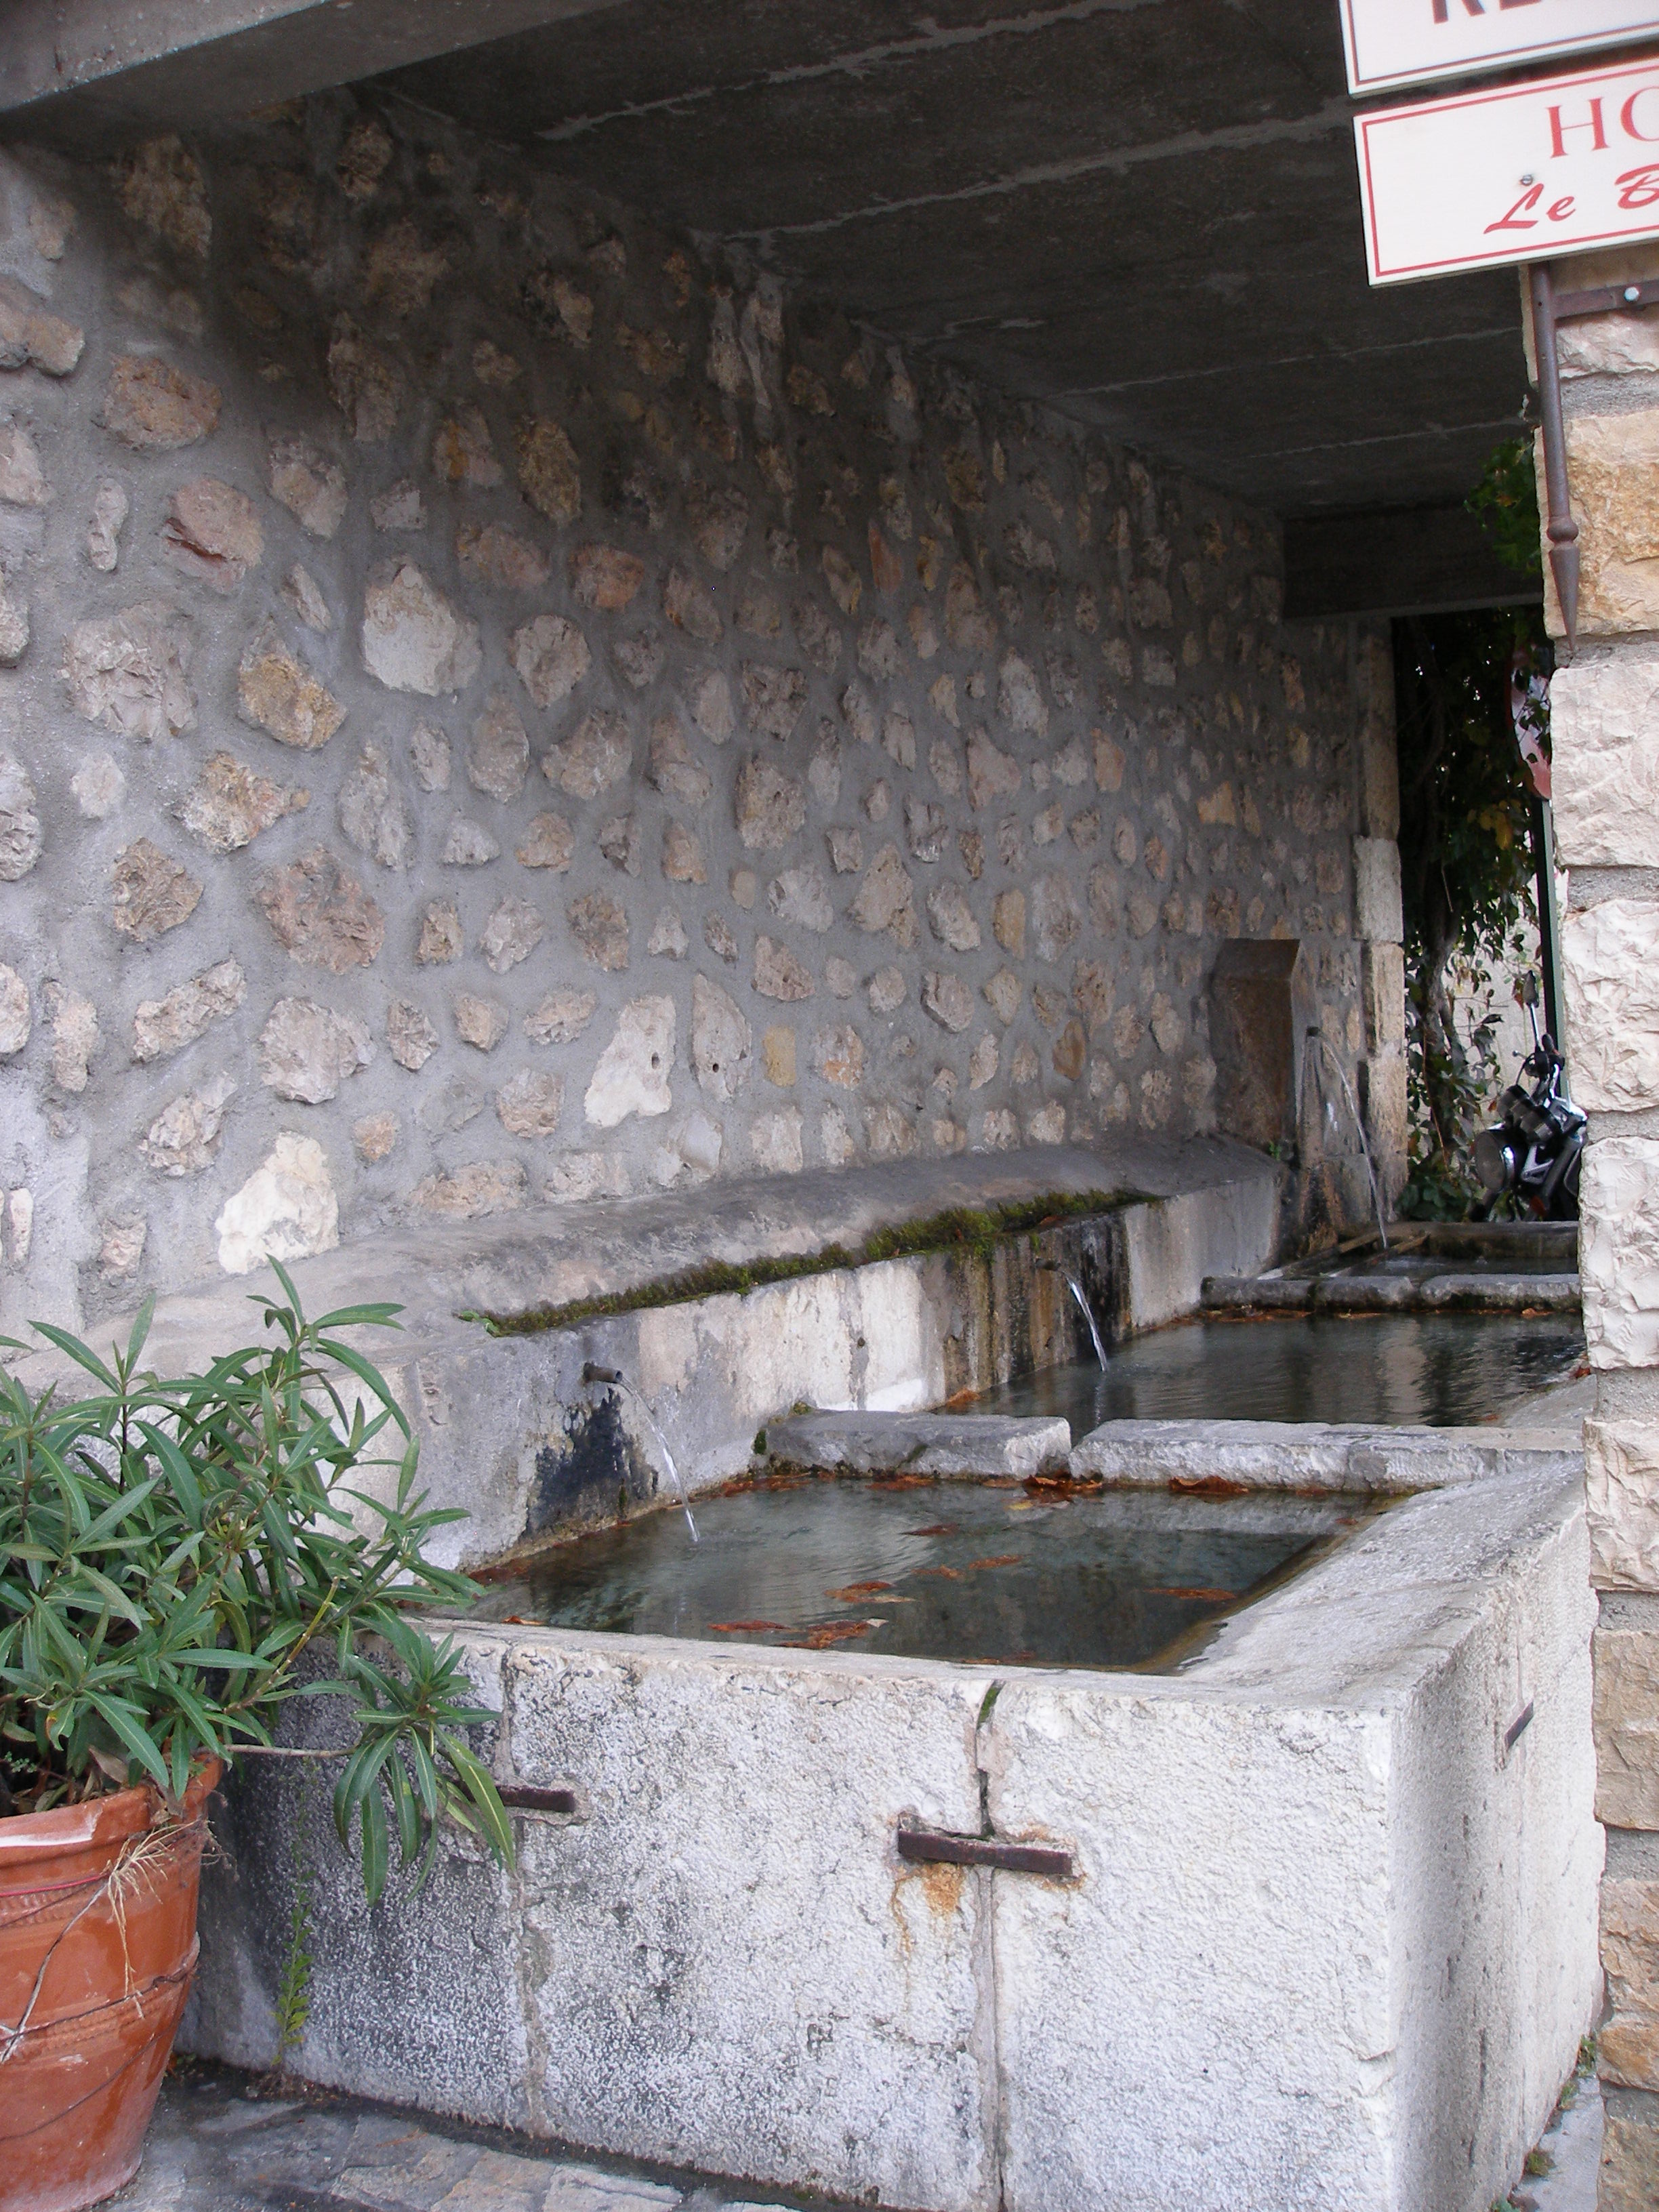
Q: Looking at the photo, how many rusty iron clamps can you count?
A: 3